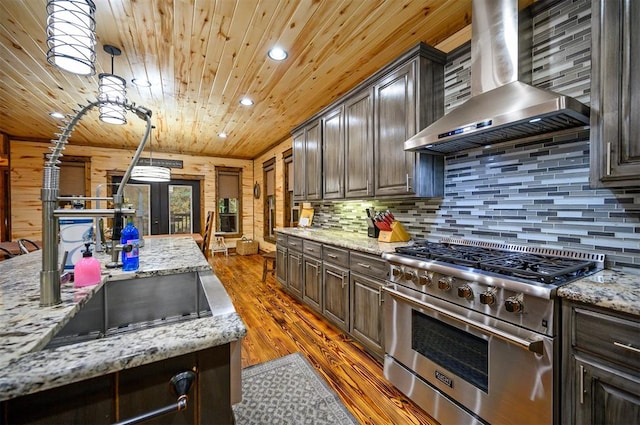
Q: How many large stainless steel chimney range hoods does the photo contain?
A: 1